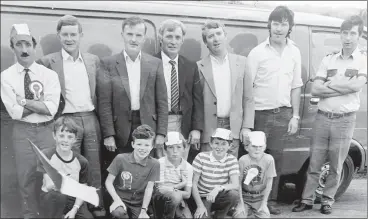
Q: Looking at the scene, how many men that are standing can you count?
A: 7